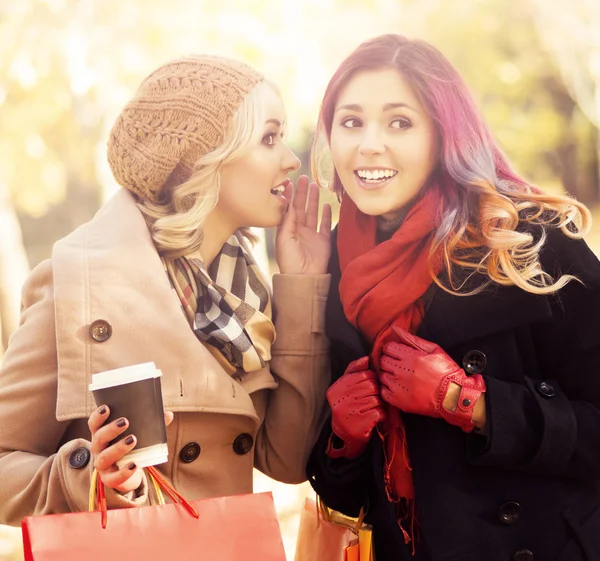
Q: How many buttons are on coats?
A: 8